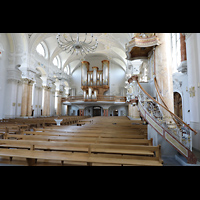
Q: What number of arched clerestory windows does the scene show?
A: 3